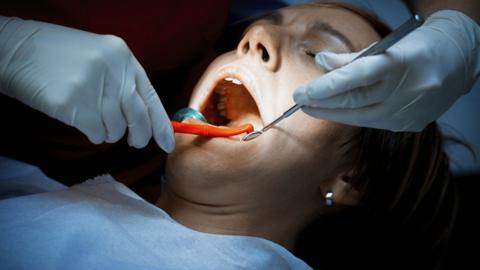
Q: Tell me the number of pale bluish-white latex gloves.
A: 2